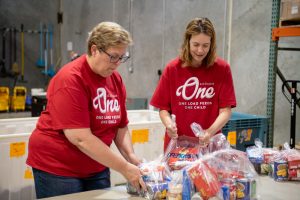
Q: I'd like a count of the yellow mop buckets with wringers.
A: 2